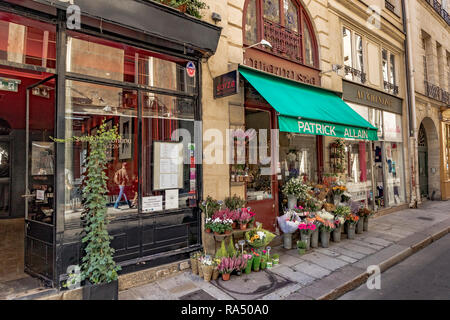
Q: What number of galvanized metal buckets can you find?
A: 10